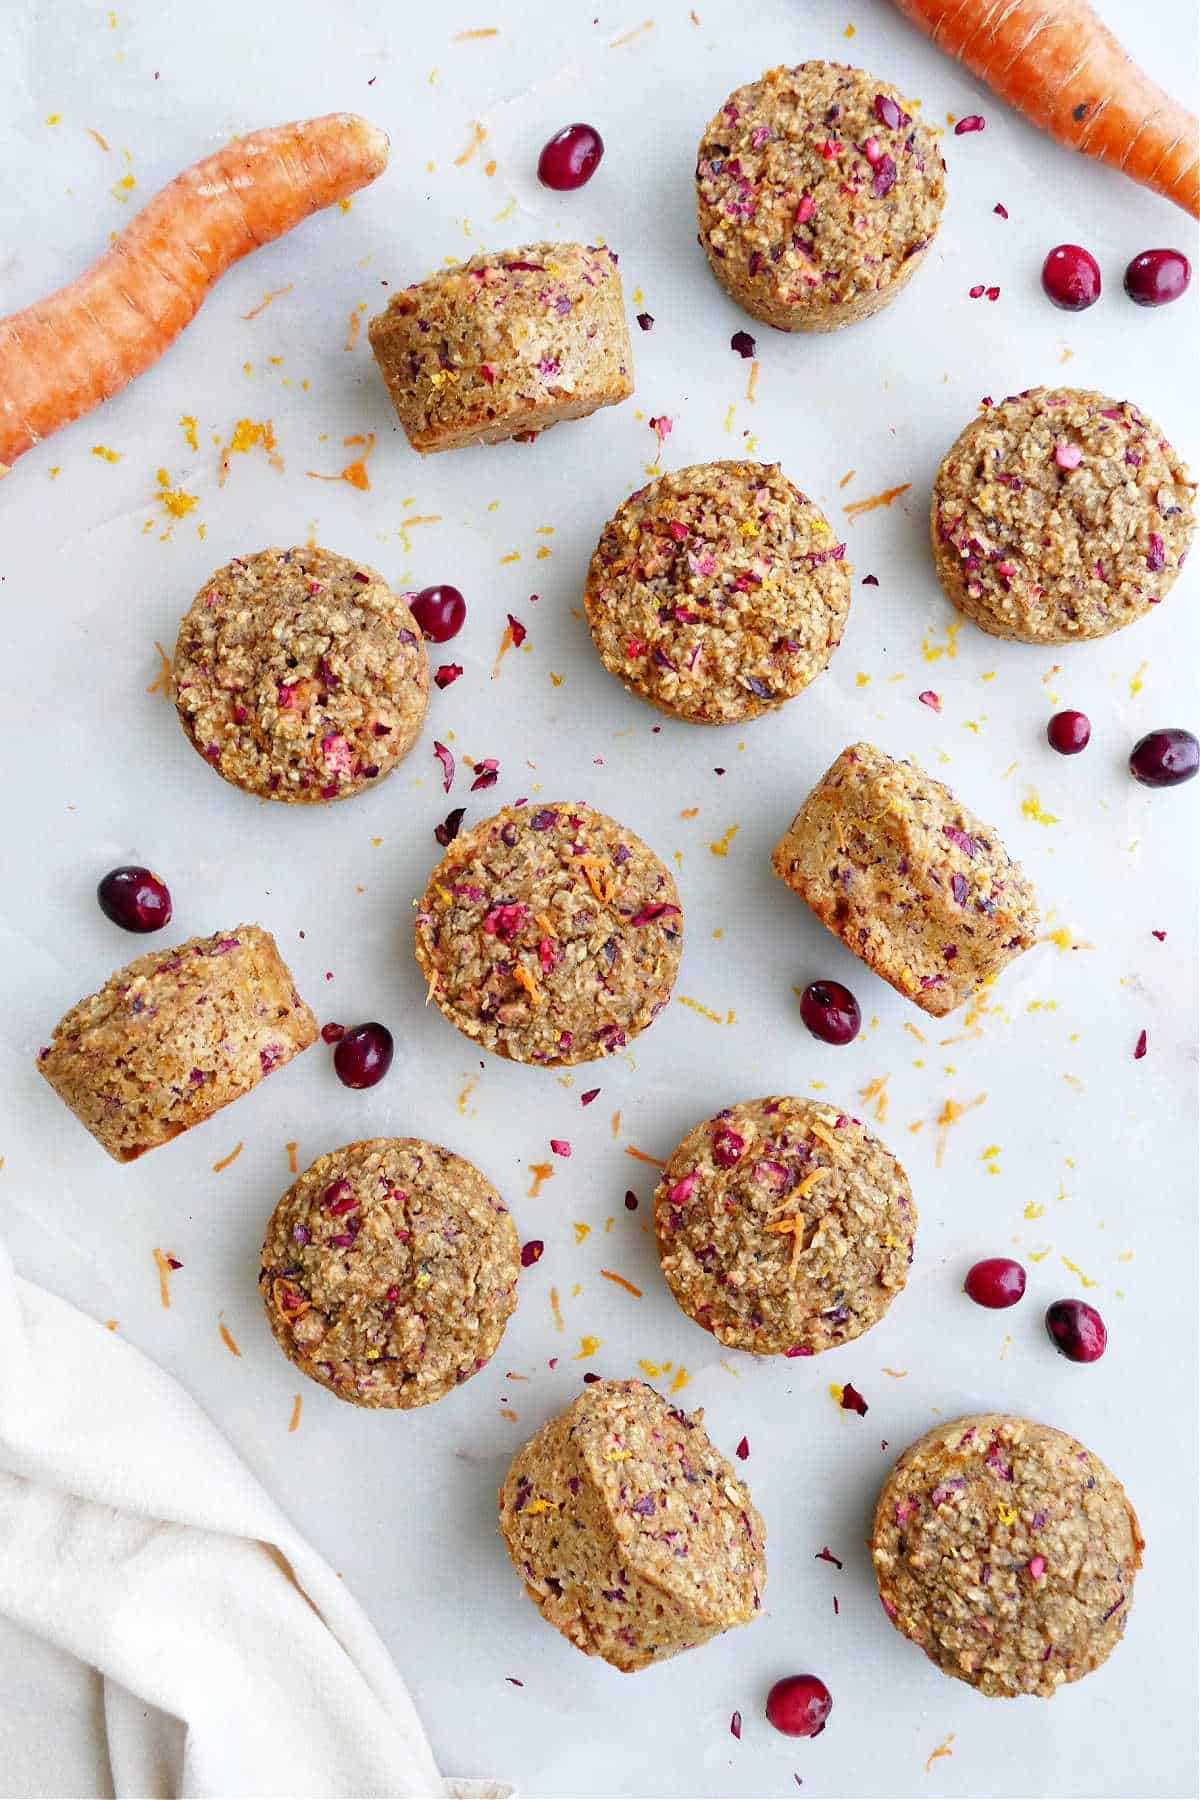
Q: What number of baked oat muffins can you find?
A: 12